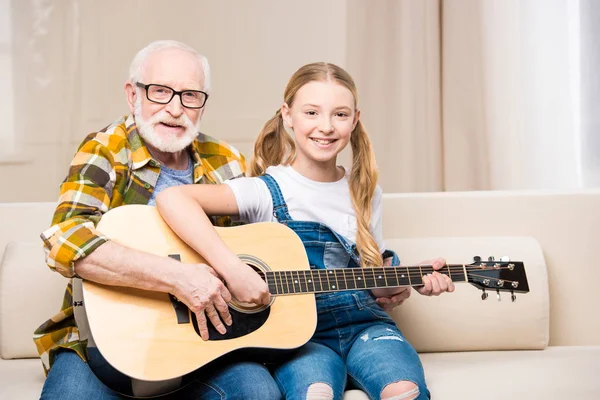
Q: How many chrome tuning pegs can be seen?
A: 6